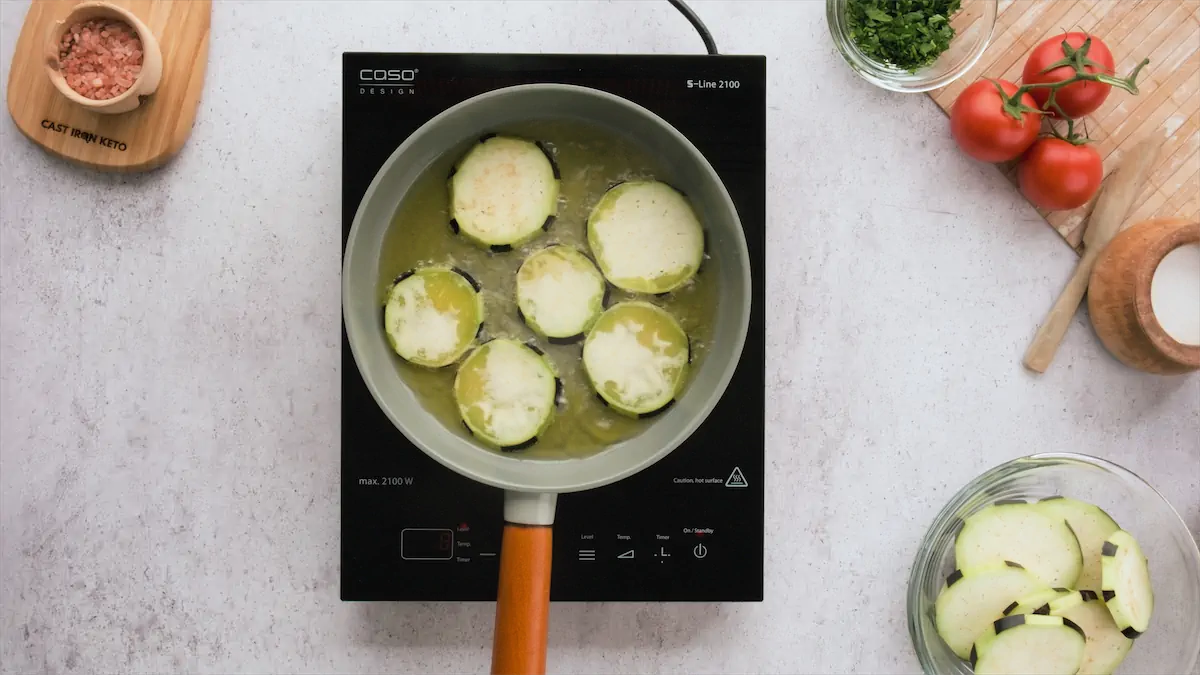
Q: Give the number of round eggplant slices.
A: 13